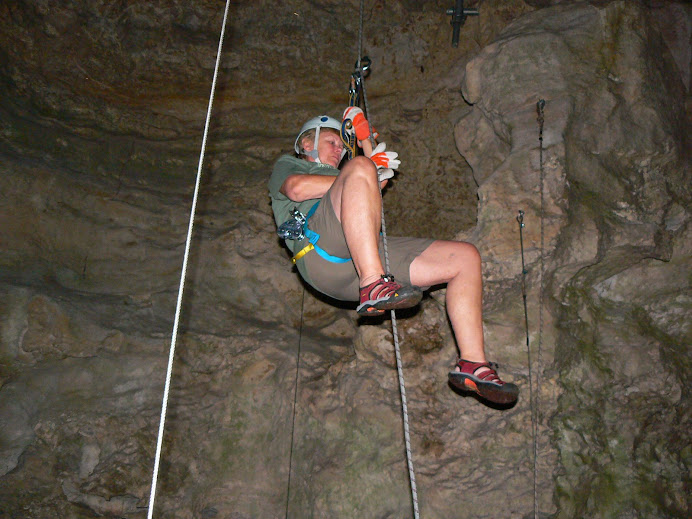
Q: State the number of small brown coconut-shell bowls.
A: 0